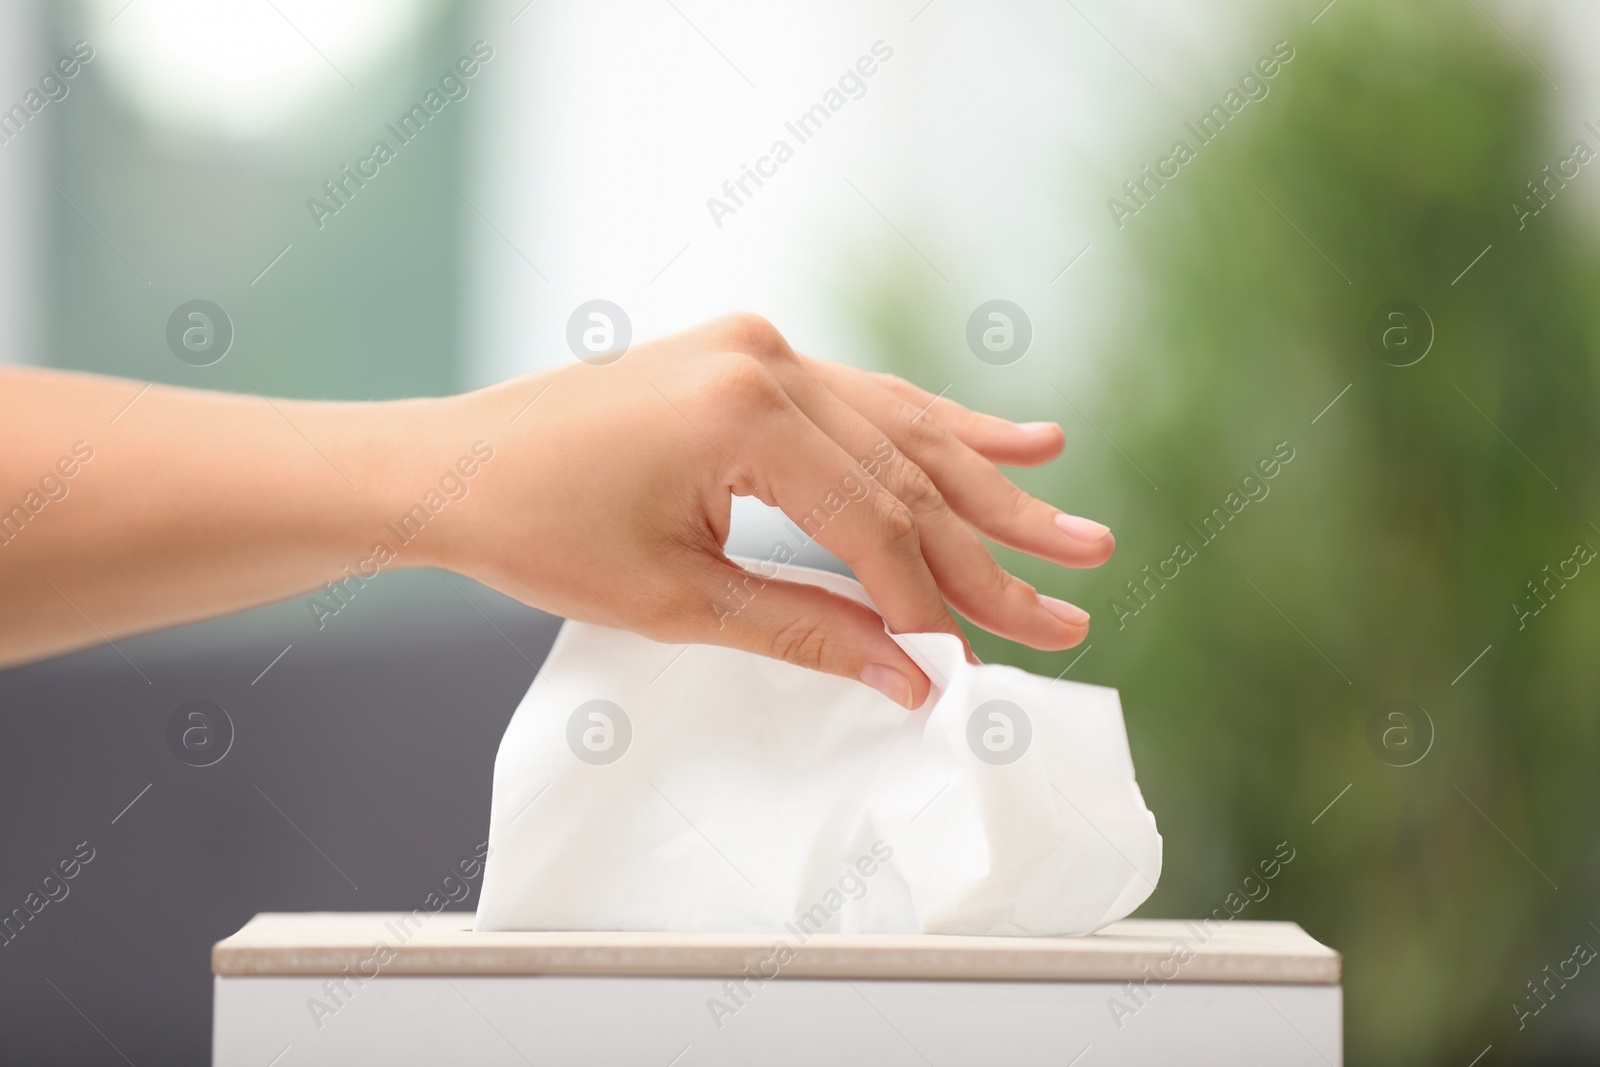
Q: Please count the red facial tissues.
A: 0